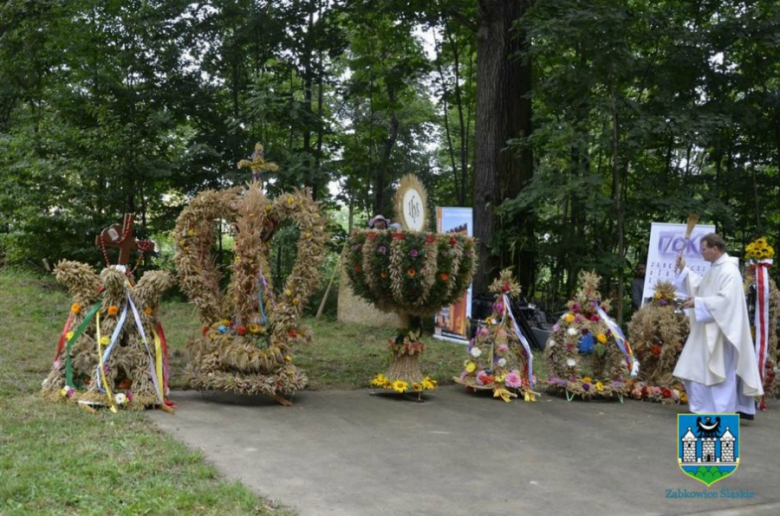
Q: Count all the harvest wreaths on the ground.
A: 7